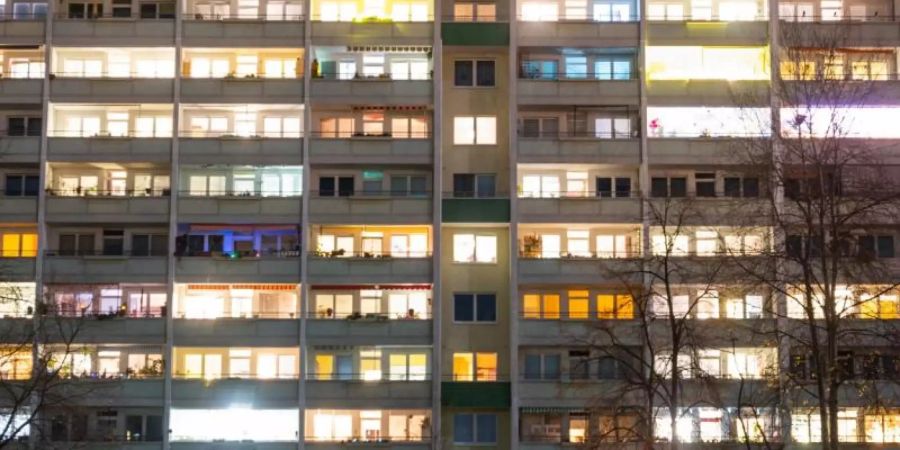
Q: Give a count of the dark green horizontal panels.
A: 3